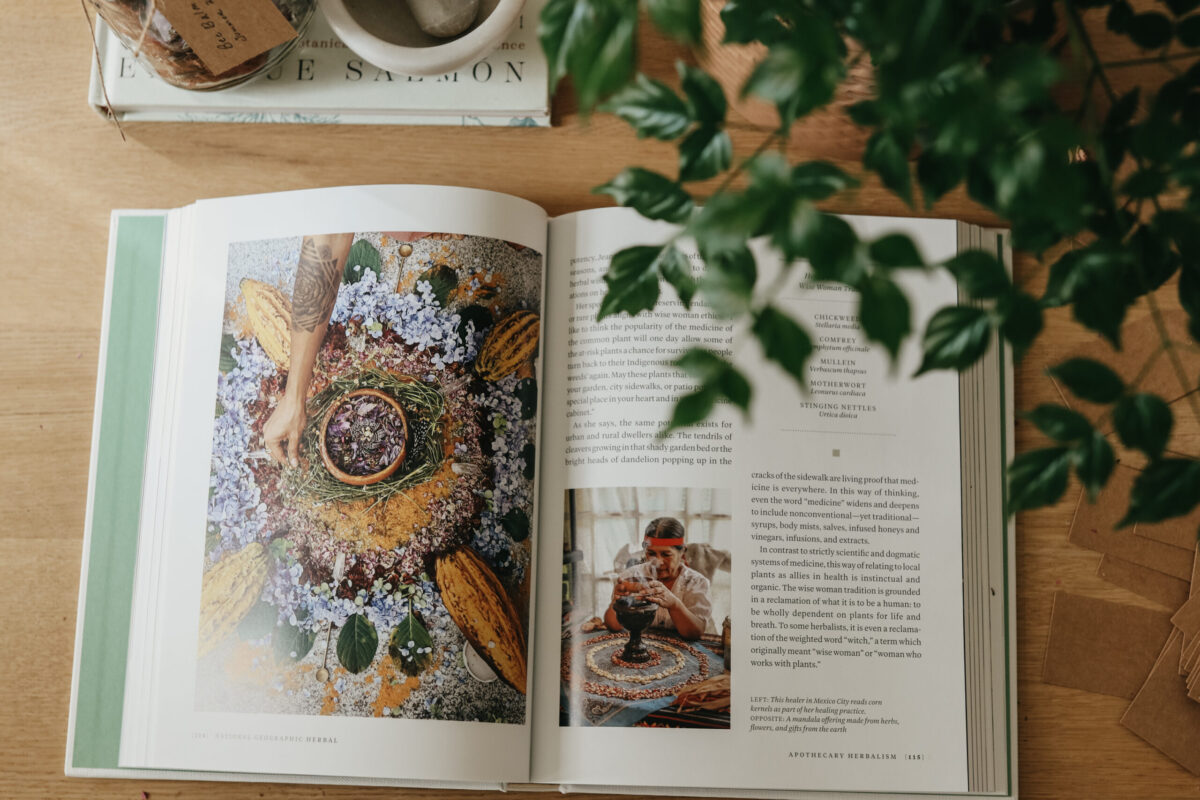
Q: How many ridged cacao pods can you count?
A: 4